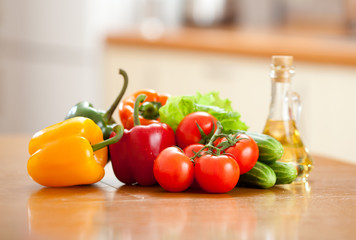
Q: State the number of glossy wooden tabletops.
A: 1